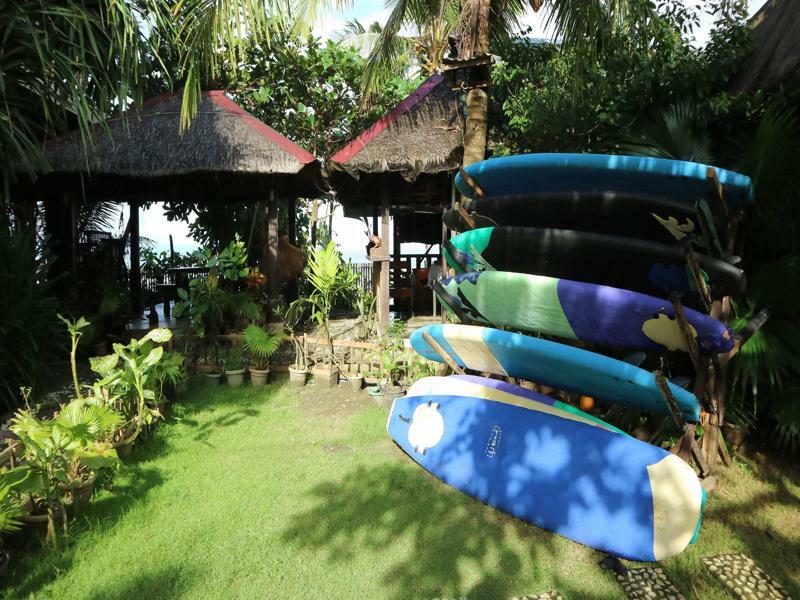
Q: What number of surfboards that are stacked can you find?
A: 8